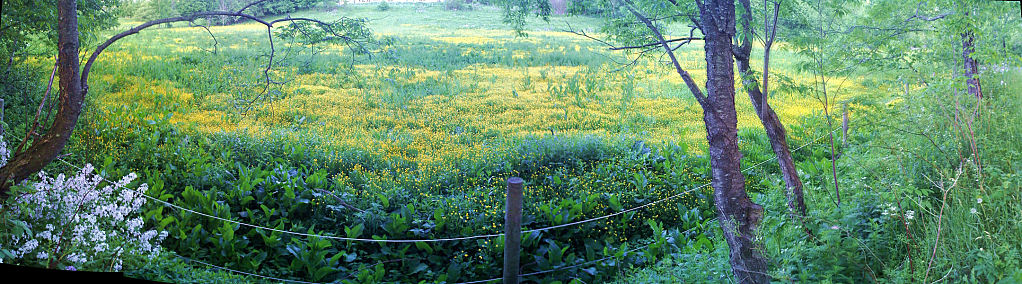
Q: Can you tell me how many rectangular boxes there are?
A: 0